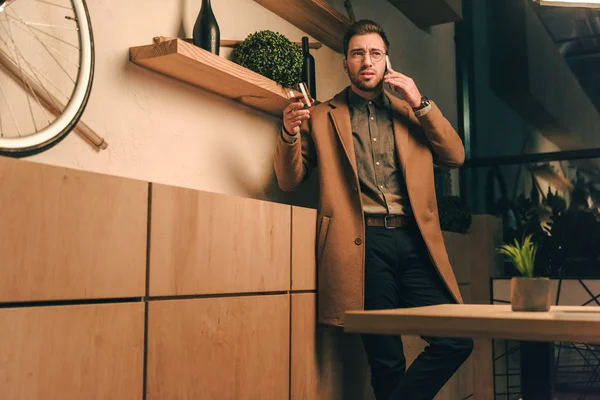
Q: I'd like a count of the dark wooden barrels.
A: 0